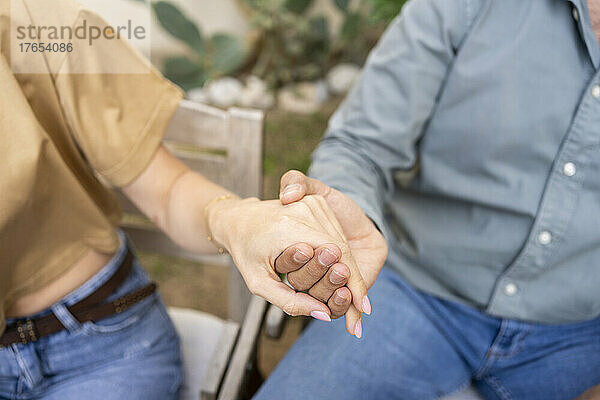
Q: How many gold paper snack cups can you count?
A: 0